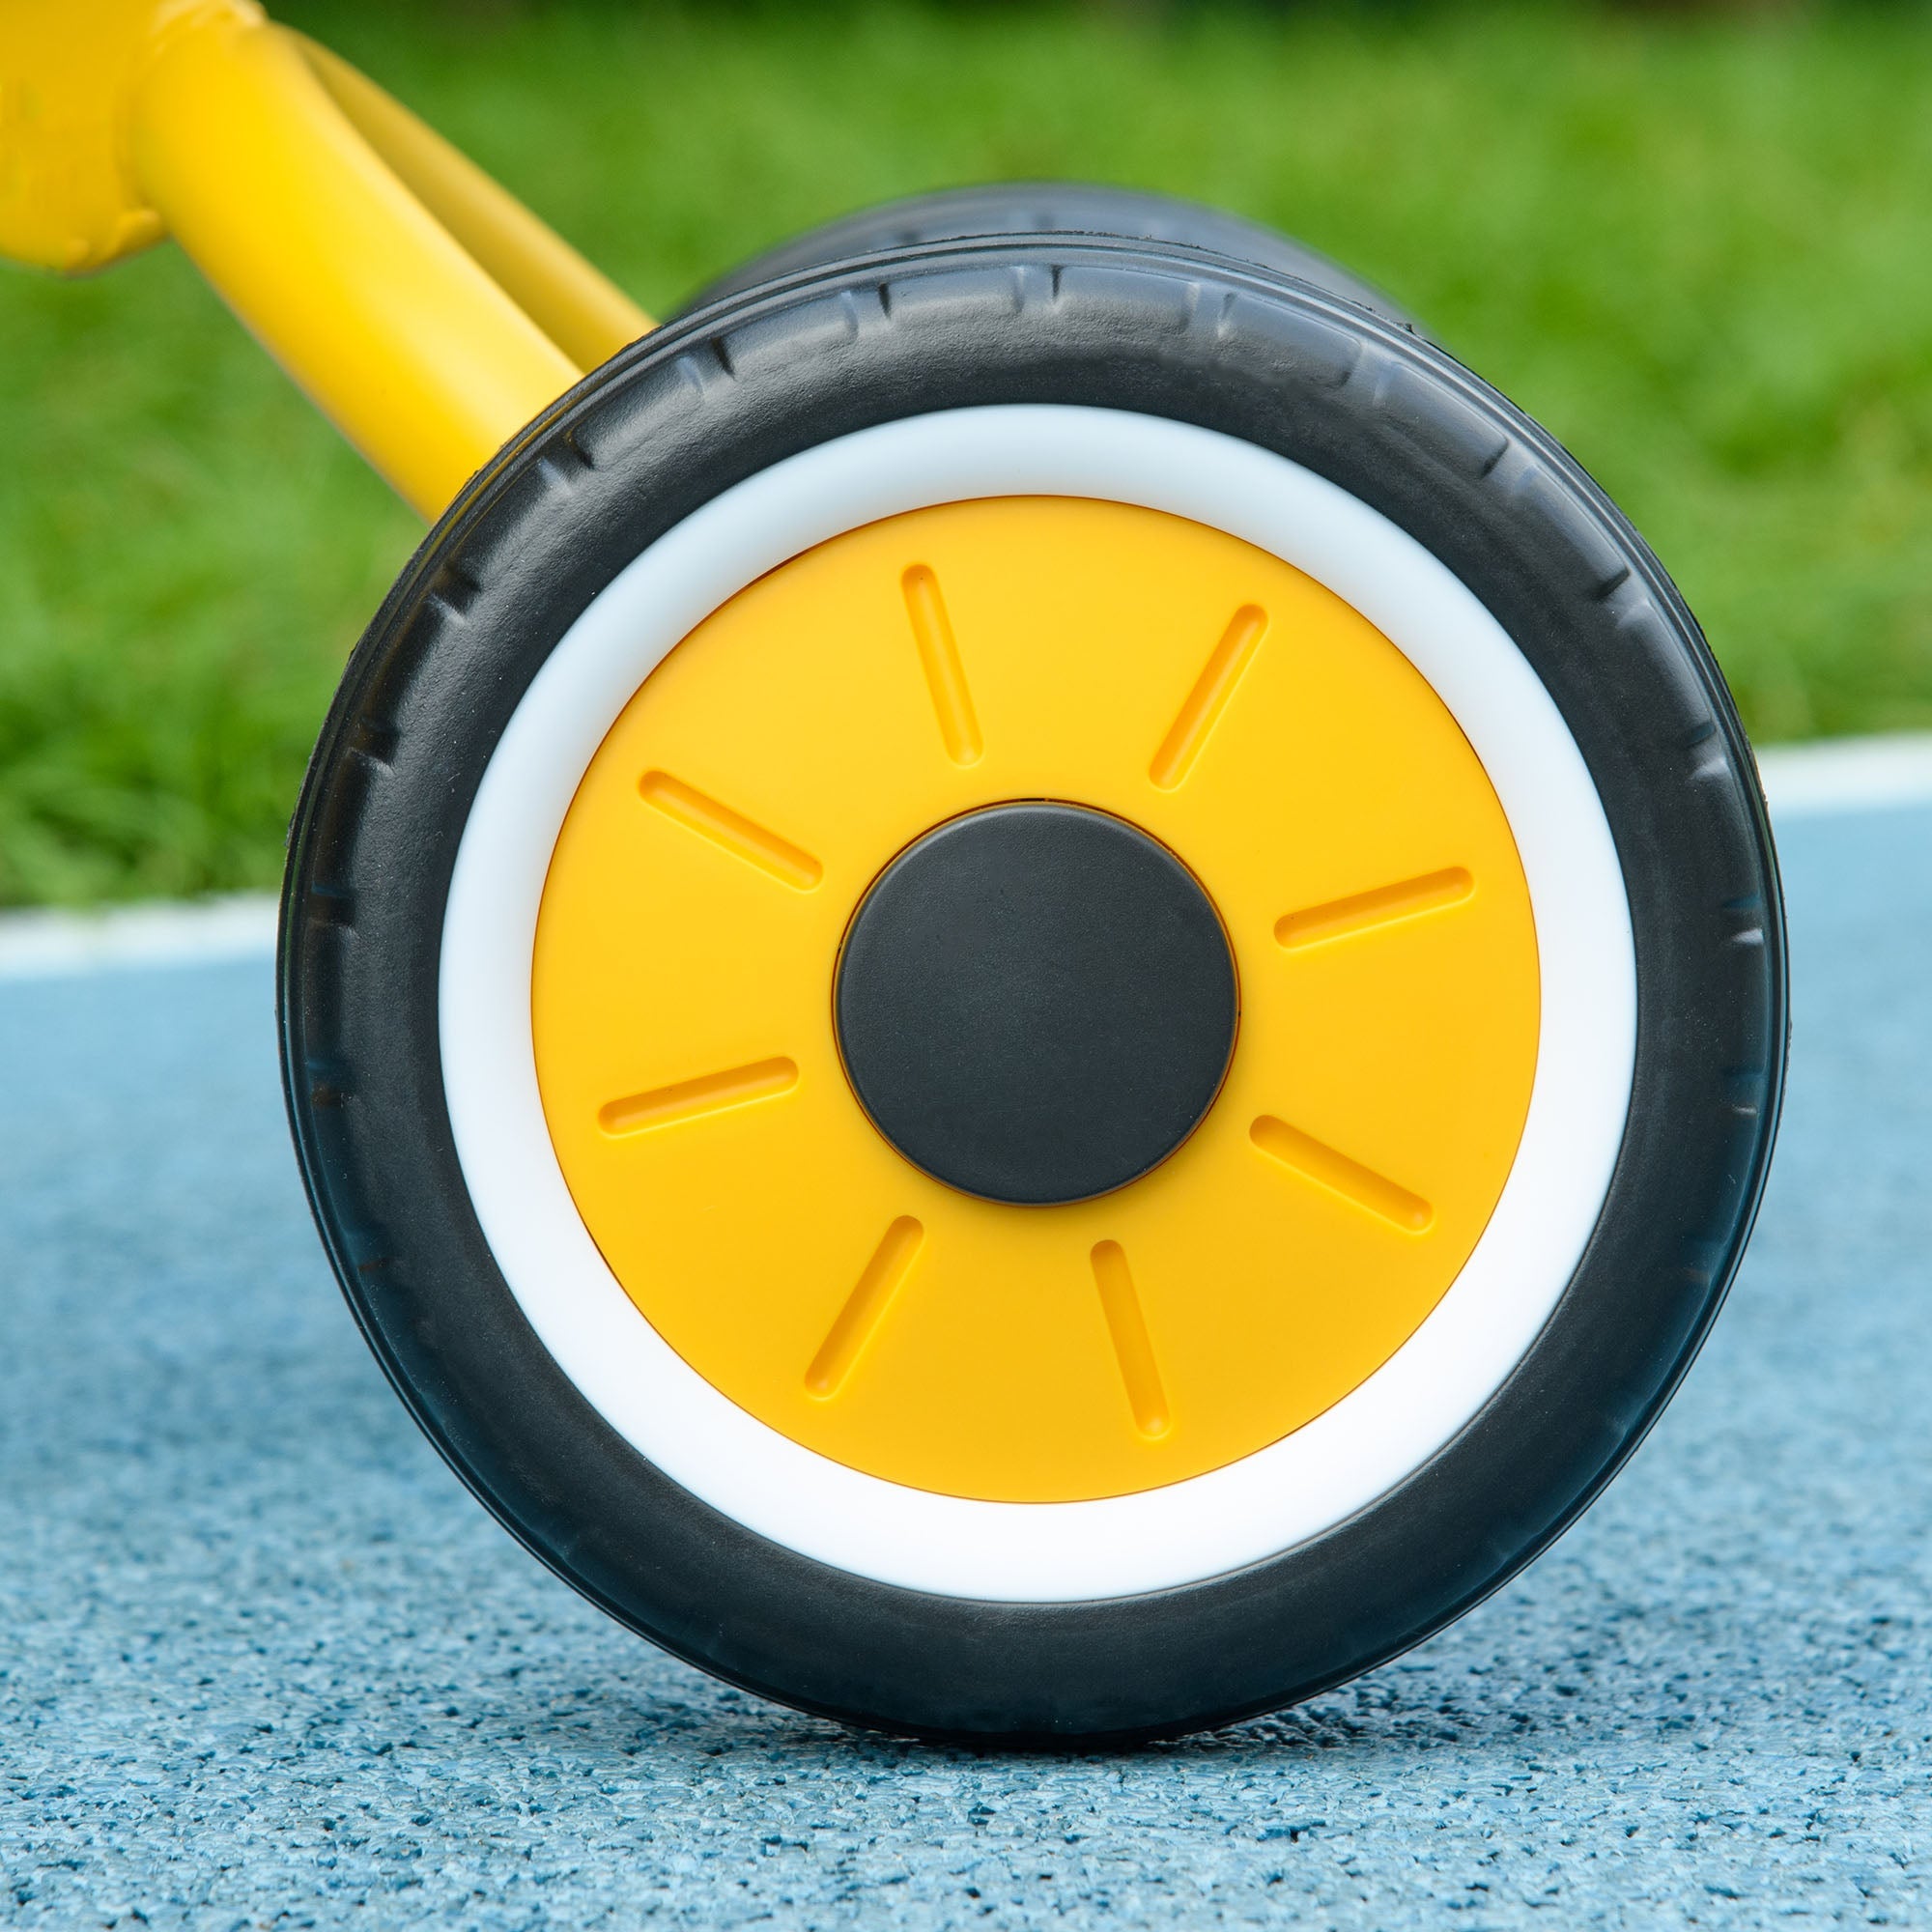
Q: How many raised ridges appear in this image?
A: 8